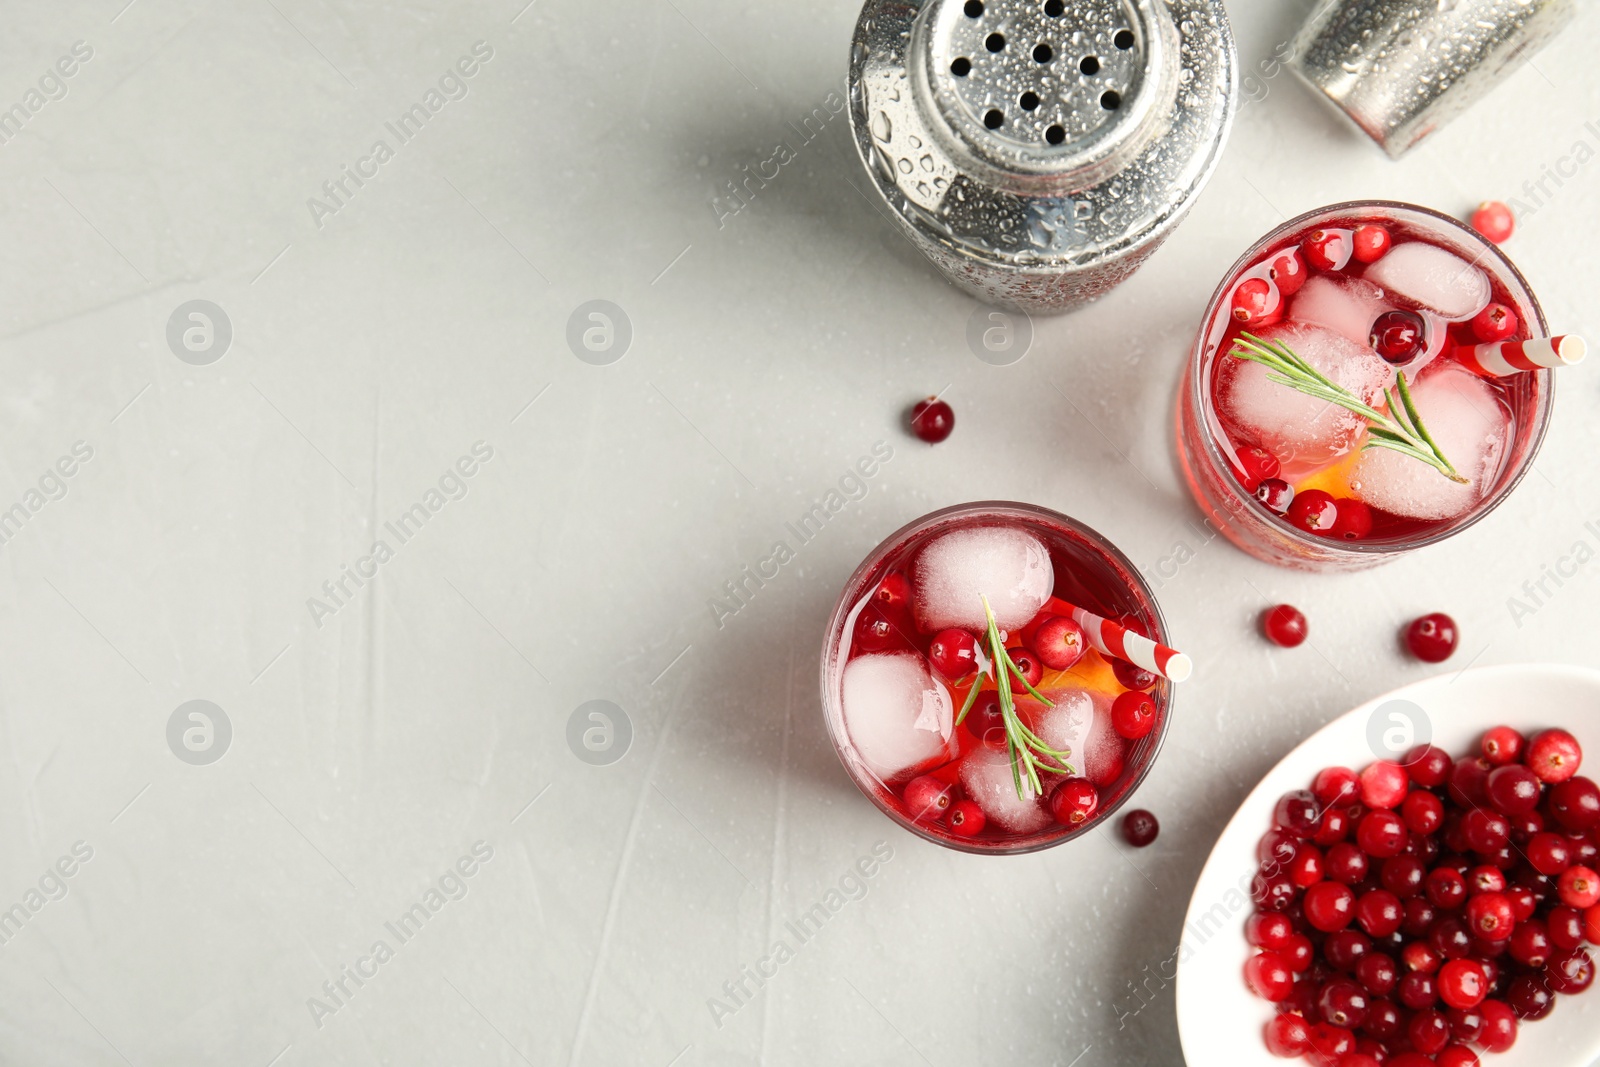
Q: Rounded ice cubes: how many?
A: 8